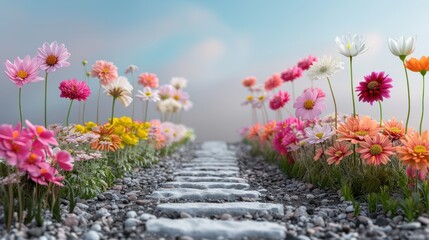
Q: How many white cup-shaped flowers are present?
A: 2